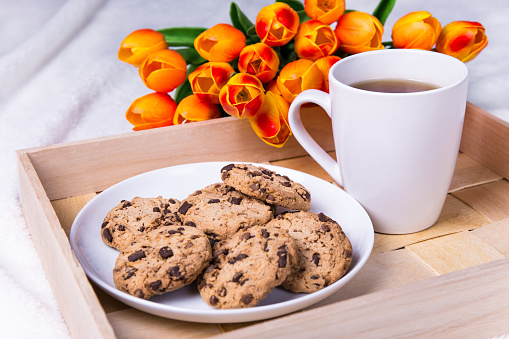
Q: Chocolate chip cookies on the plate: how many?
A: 6